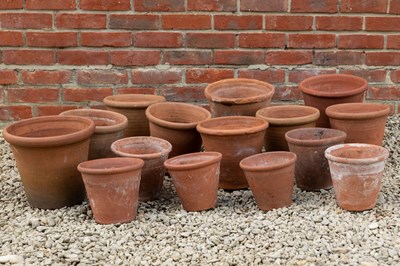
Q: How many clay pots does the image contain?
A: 15